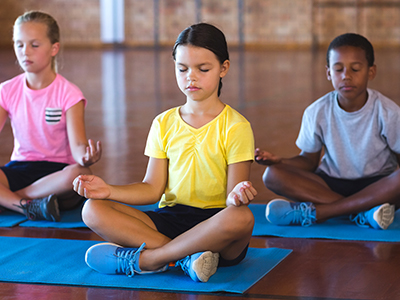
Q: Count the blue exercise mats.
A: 3